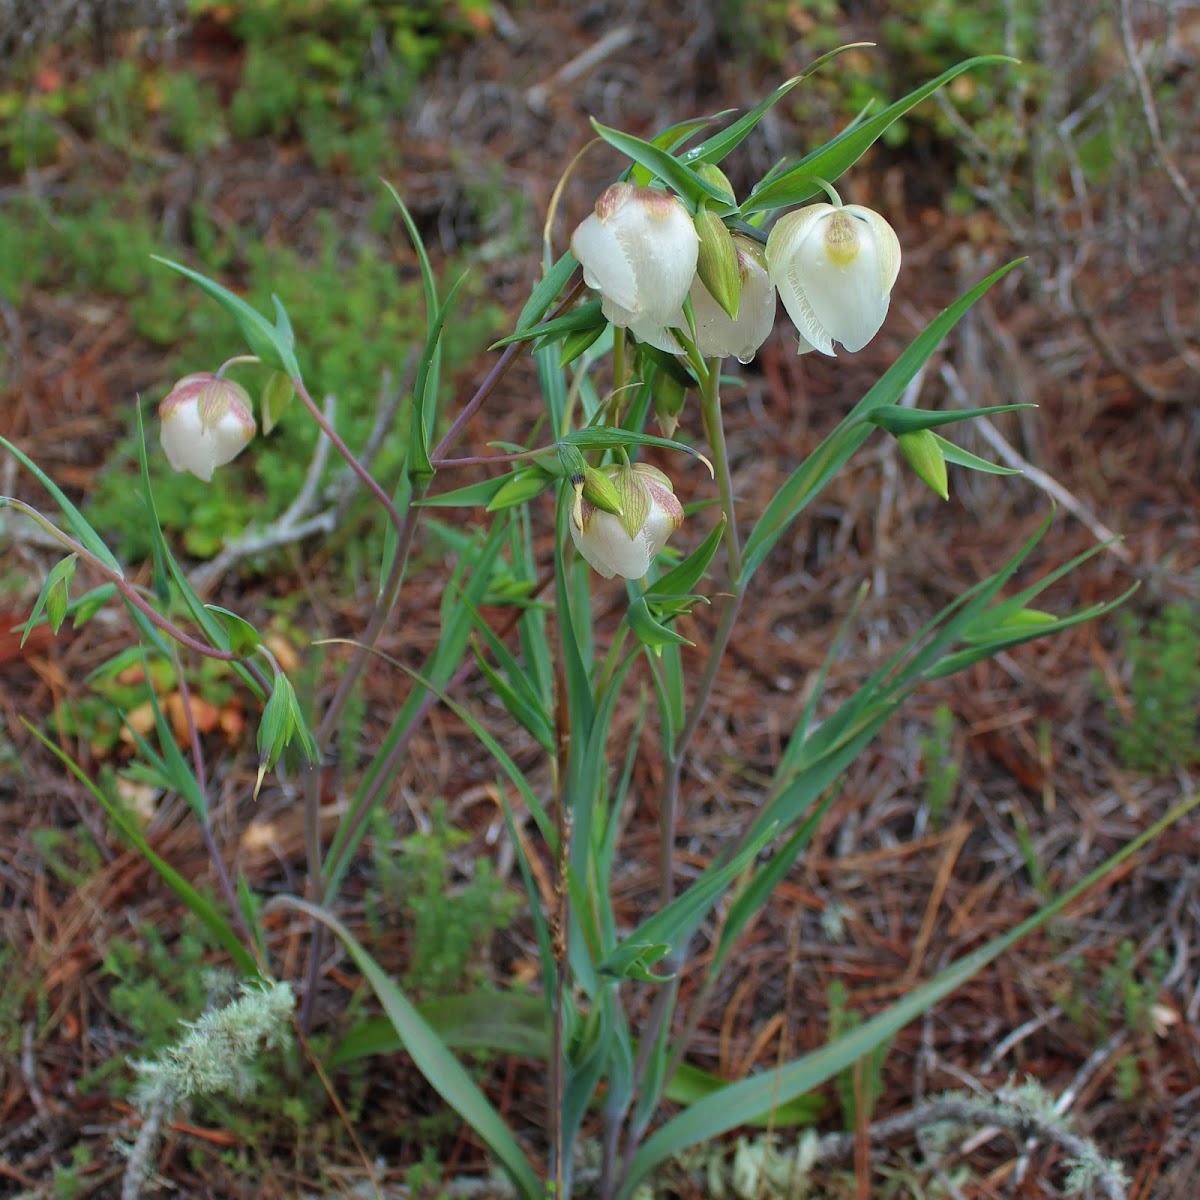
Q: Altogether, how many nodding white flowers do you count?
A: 5